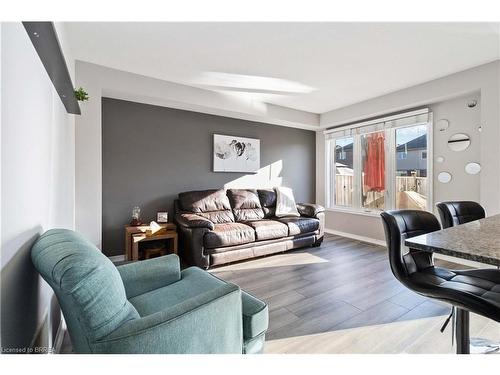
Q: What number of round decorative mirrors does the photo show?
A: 7